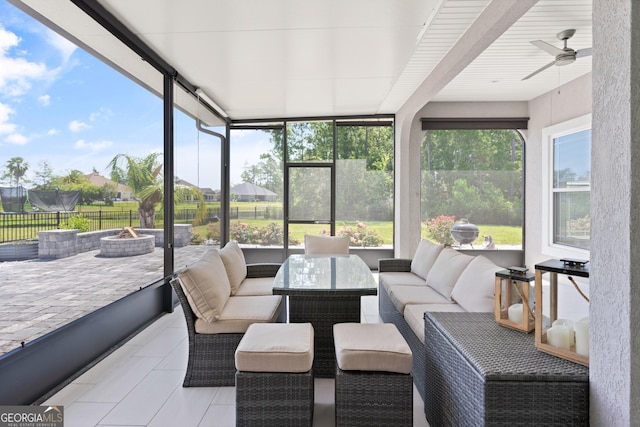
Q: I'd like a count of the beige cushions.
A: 13